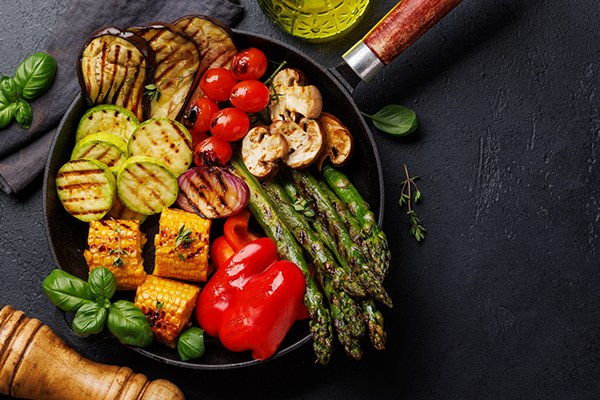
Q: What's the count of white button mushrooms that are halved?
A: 4